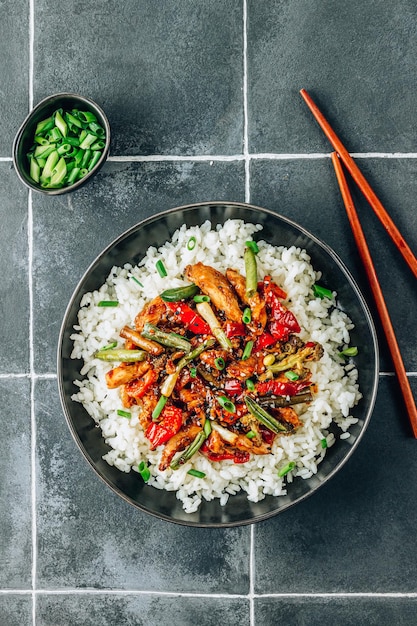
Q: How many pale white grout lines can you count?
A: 5